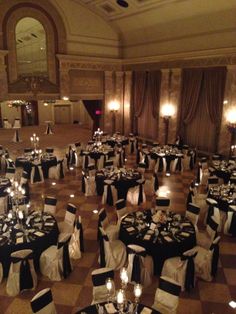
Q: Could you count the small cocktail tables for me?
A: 2